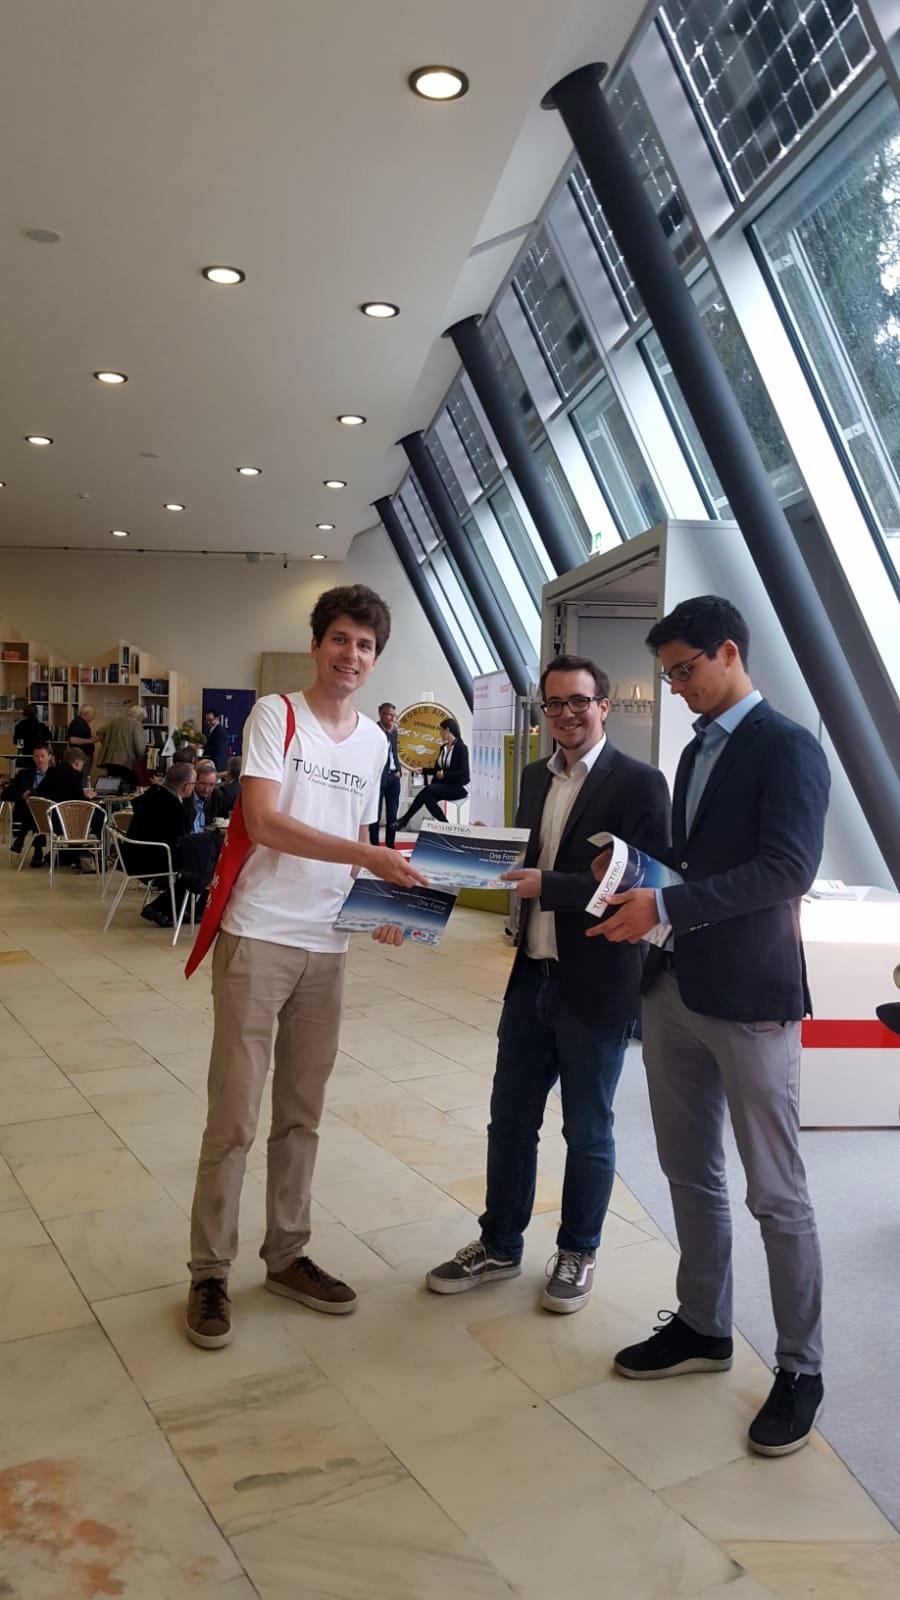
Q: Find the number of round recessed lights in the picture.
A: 13